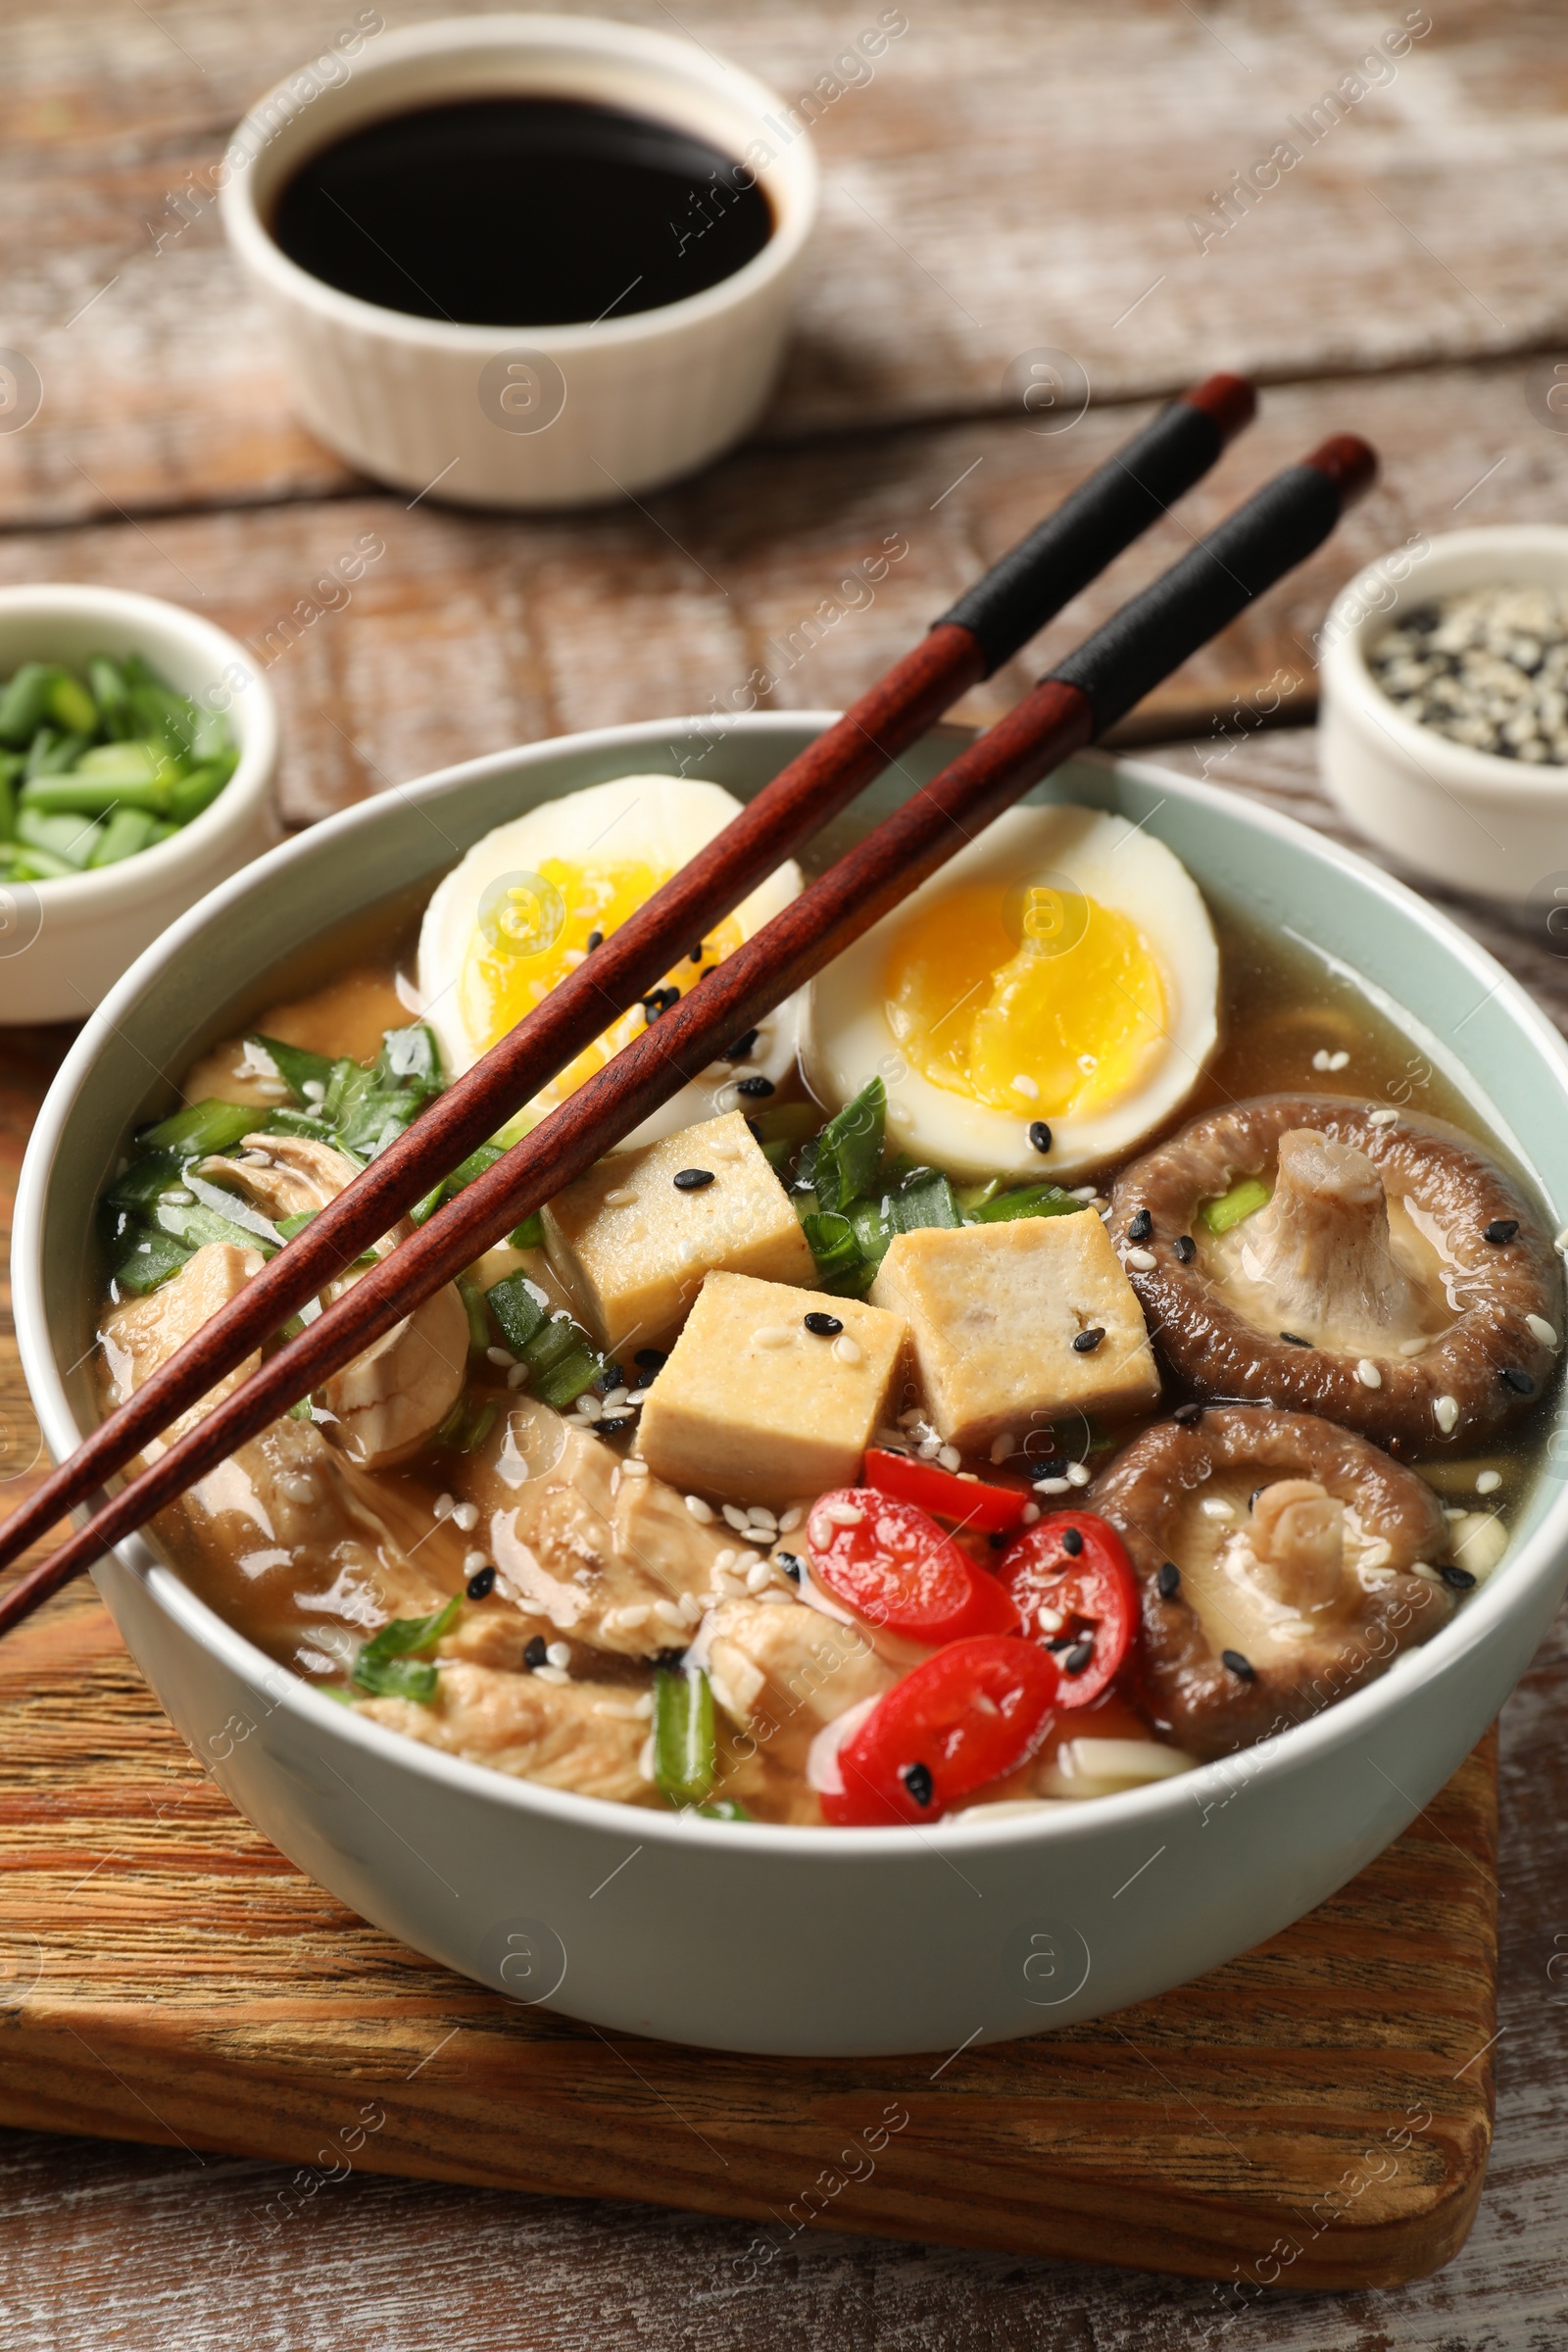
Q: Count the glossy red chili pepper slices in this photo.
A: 4